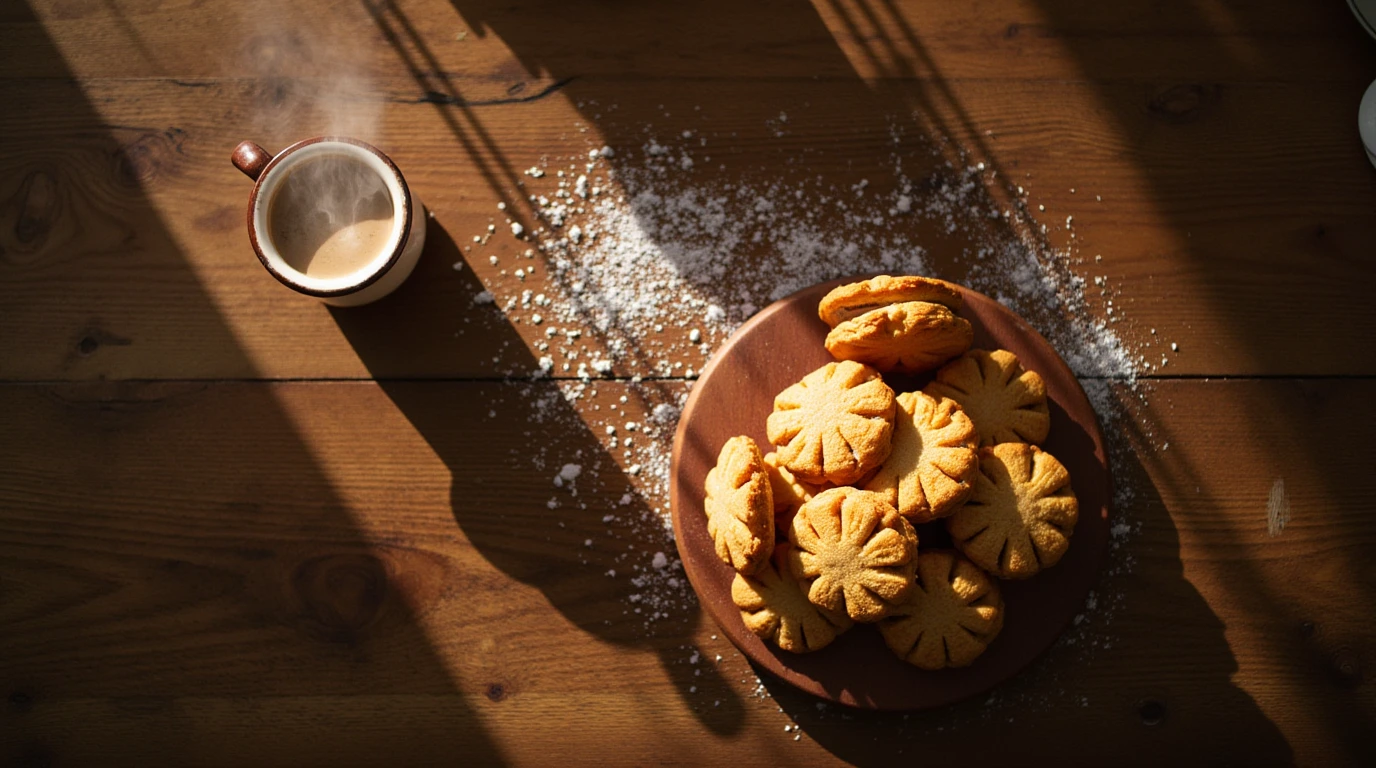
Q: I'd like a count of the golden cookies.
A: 11